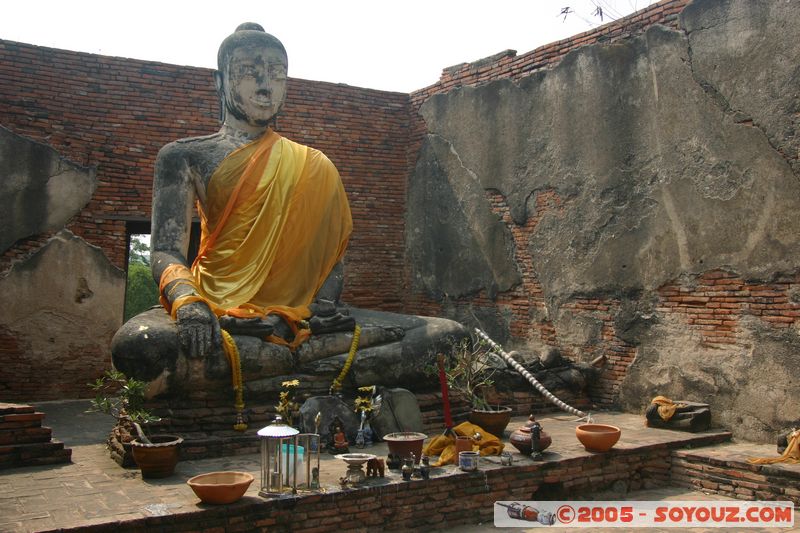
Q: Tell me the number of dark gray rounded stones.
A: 2